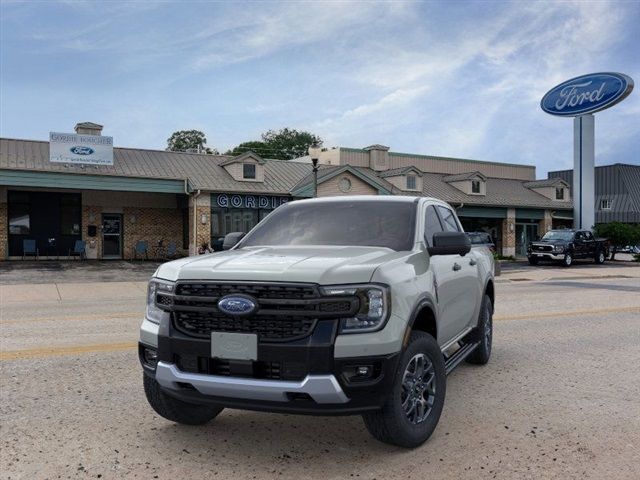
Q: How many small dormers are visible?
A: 4